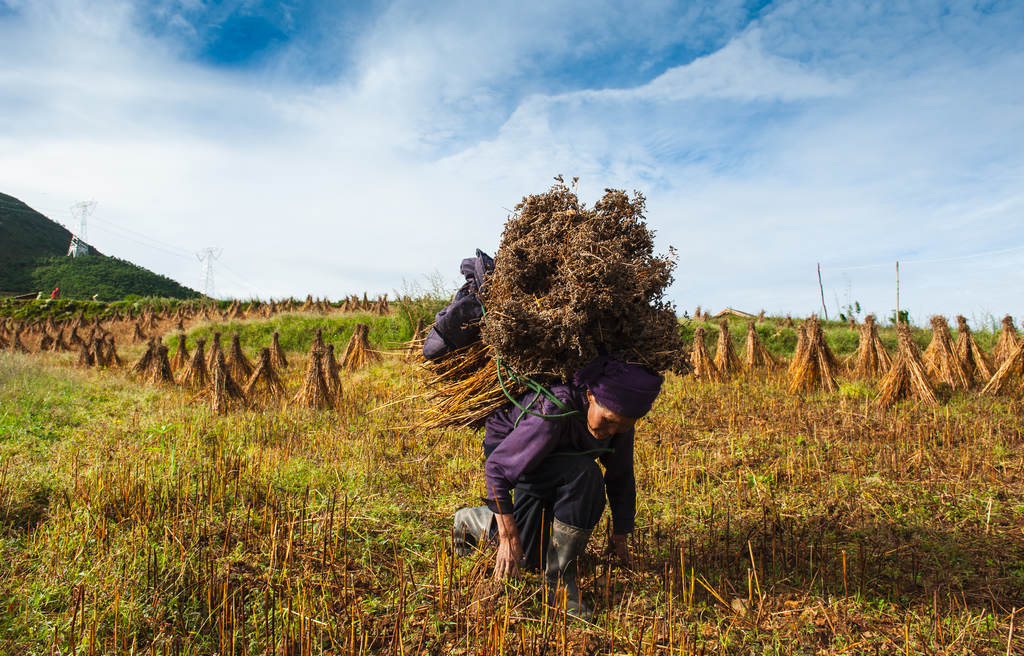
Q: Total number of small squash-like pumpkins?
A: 0